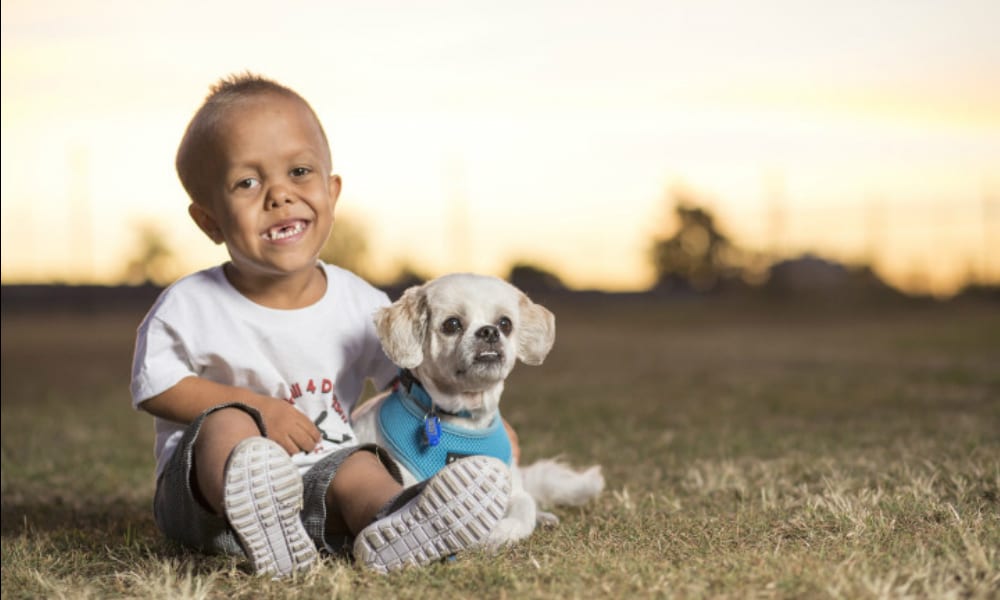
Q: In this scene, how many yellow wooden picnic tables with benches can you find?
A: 0